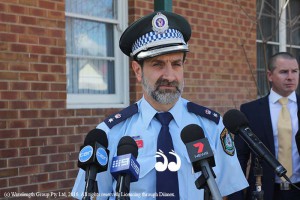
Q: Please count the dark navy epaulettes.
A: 2